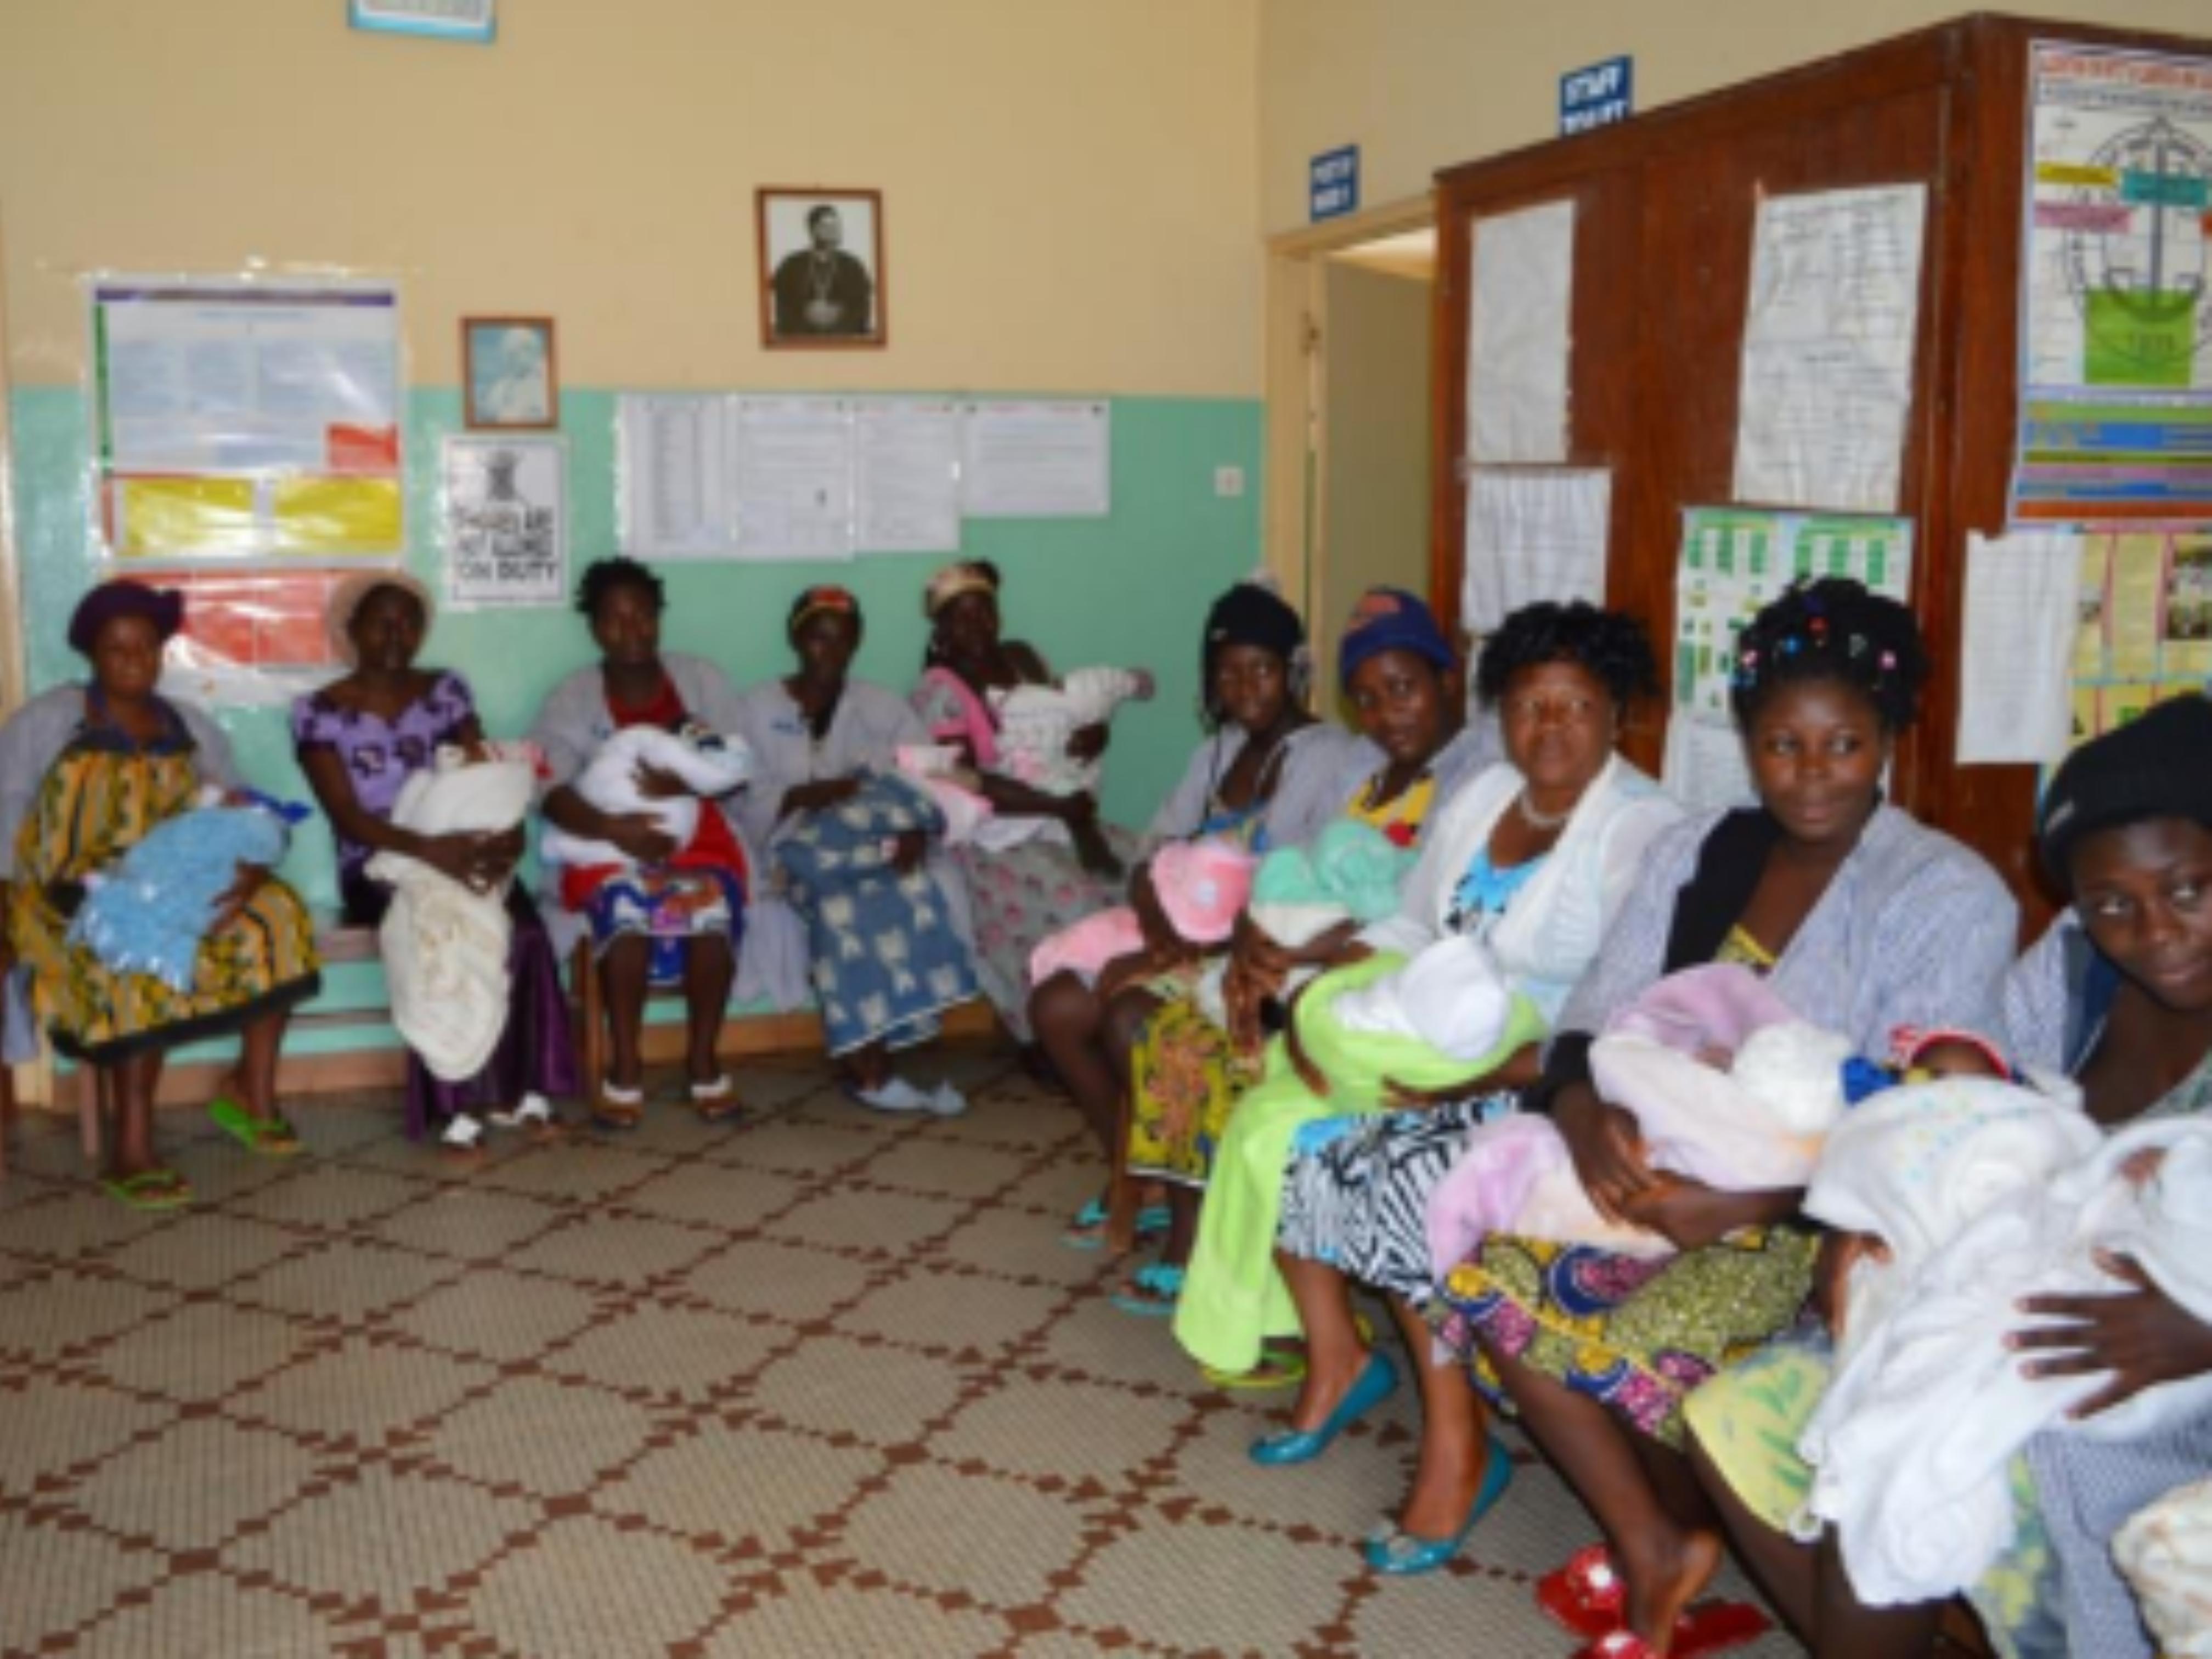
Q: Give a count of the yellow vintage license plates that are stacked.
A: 0